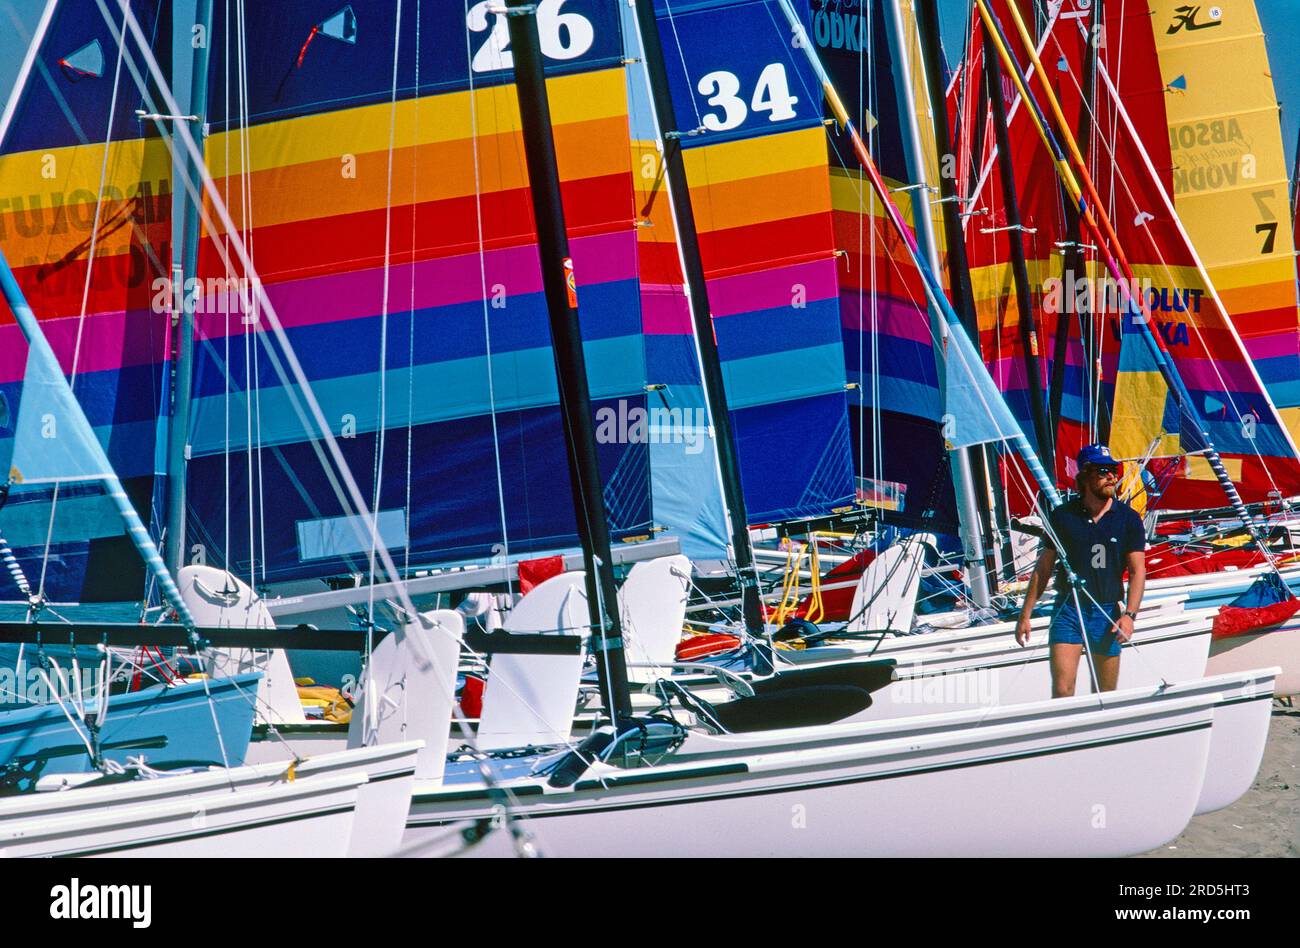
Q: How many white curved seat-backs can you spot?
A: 5